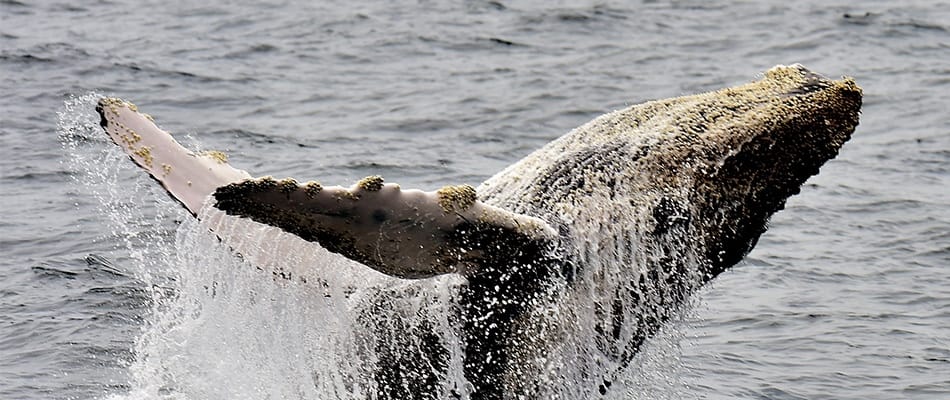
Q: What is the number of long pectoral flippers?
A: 2